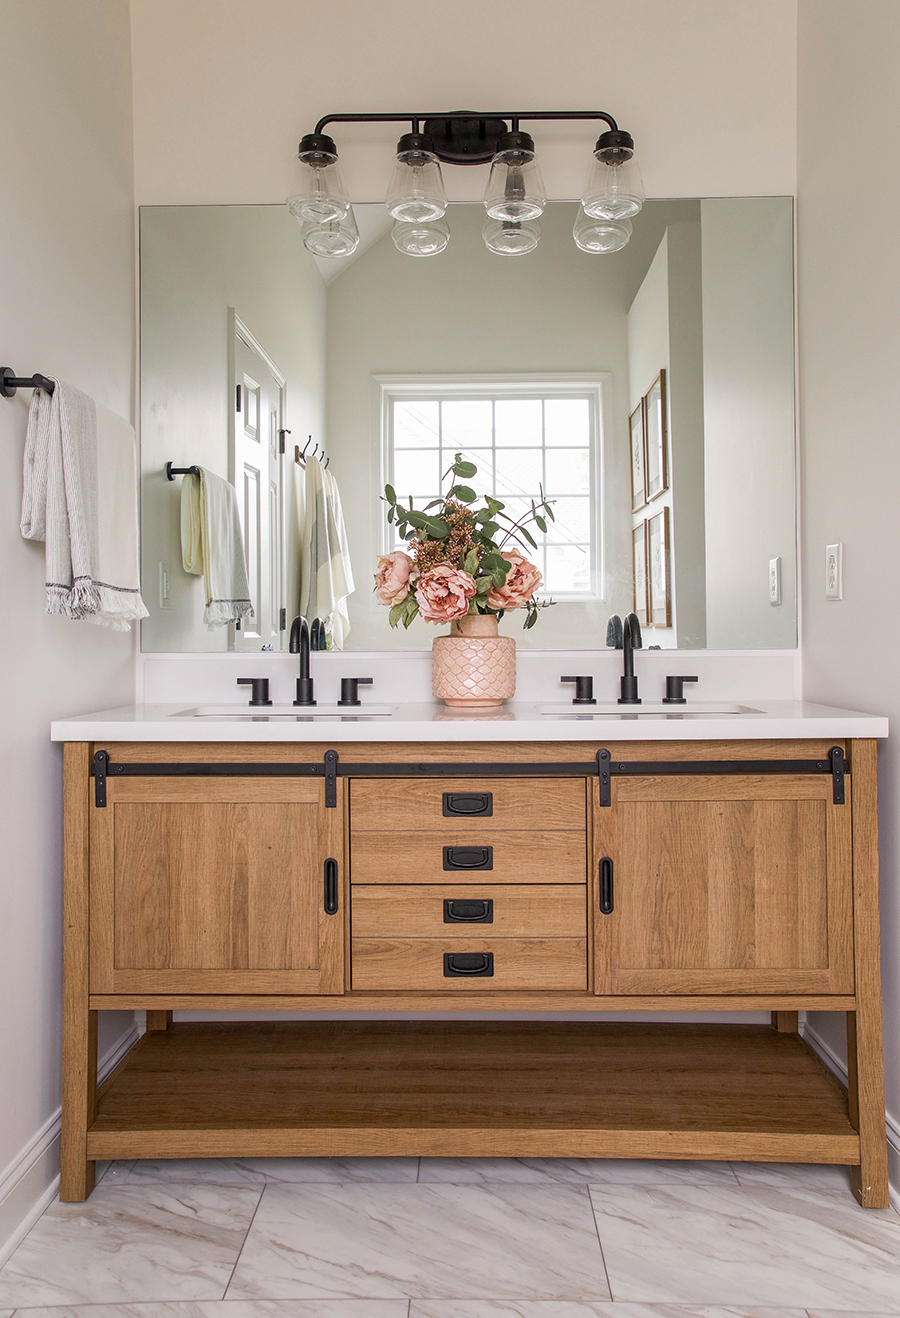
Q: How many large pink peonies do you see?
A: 3